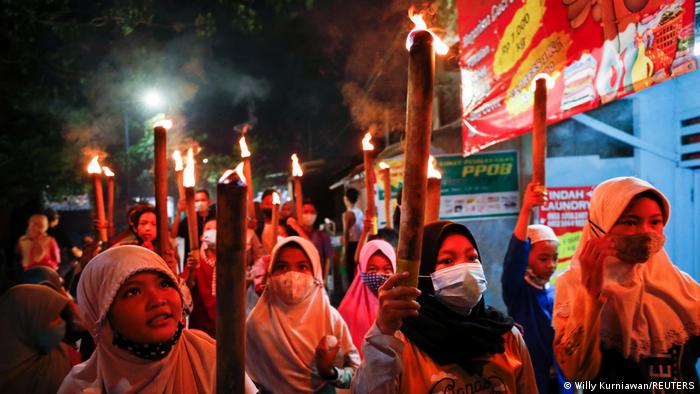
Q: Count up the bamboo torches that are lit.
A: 14